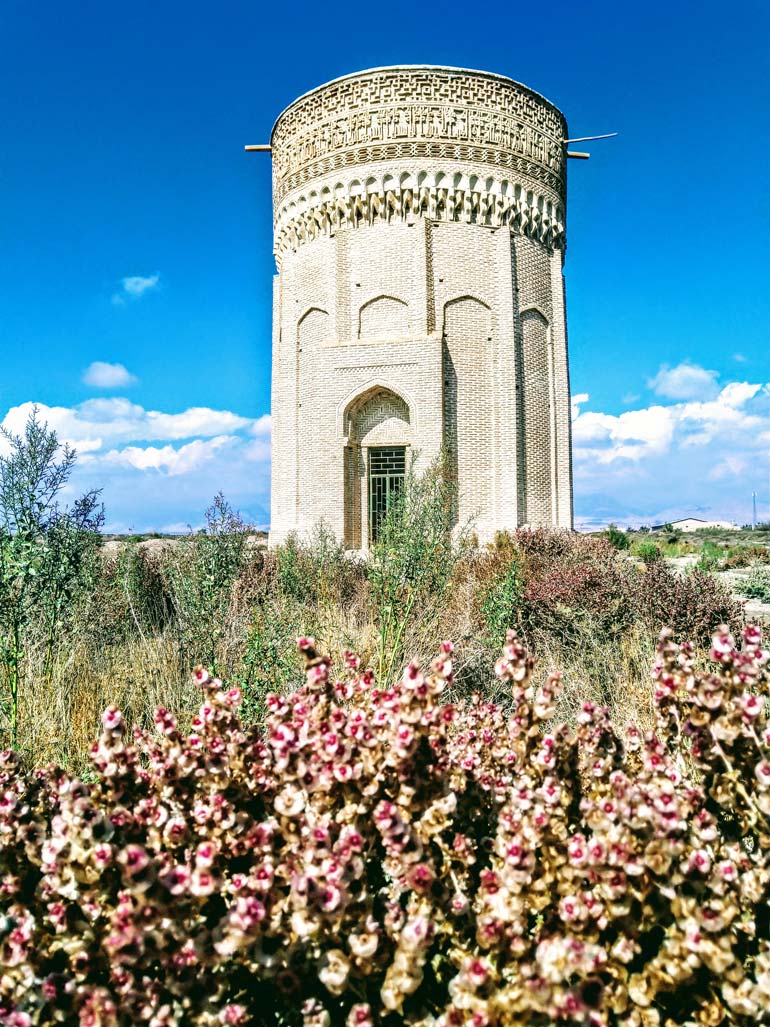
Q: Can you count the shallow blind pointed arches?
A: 4